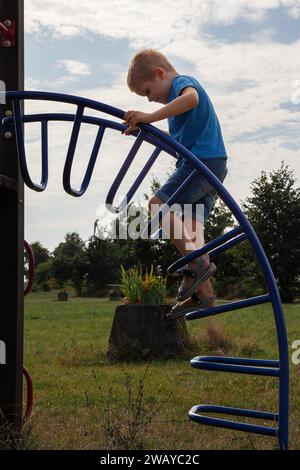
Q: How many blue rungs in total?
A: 8